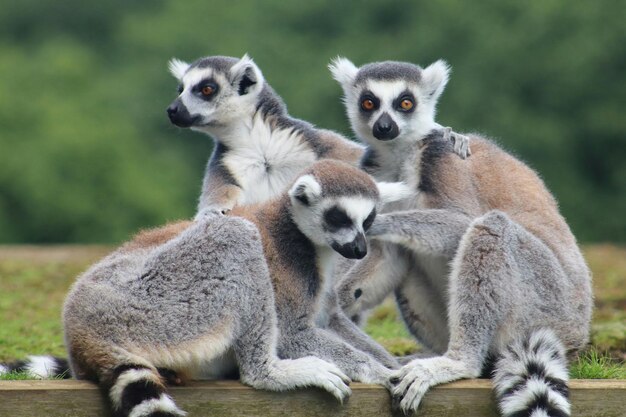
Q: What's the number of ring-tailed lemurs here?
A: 3